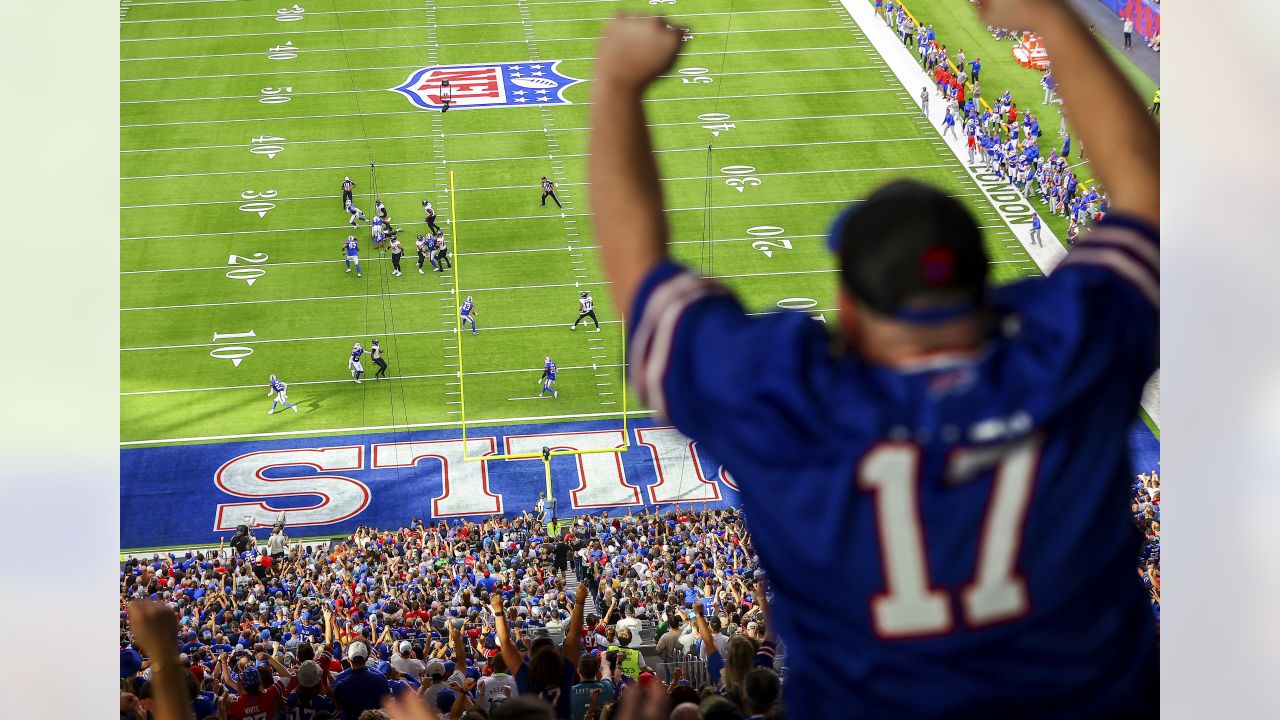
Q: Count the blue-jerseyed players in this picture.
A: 8